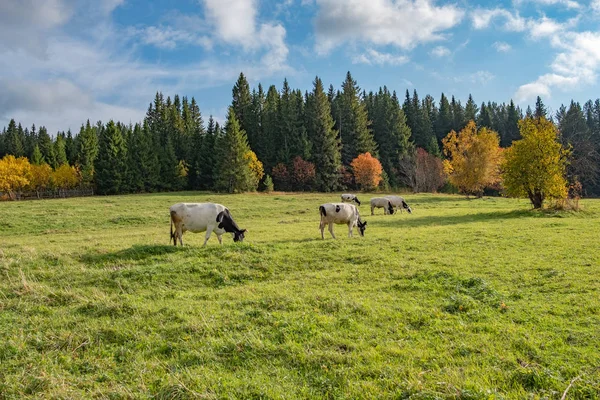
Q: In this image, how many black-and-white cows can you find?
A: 5